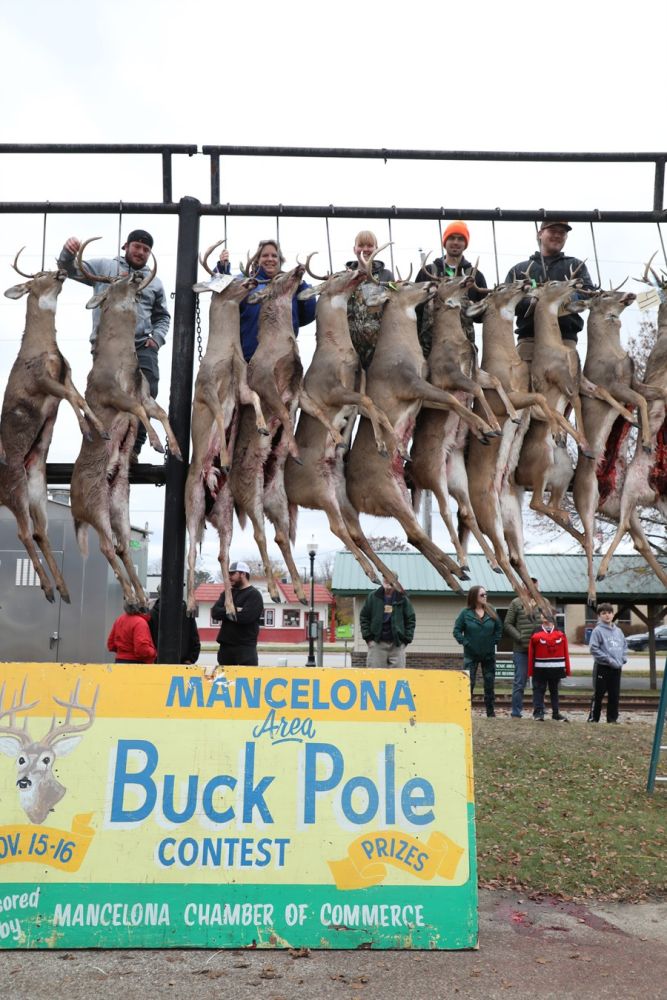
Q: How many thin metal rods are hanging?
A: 11